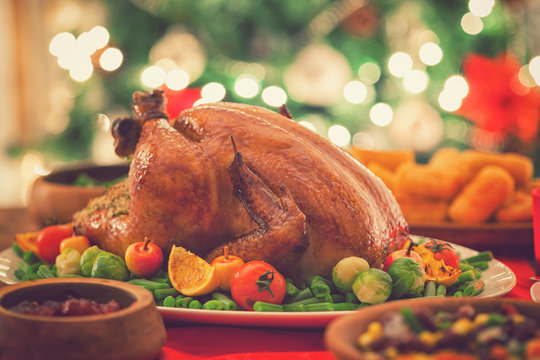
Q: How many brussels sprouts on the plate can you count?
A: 6